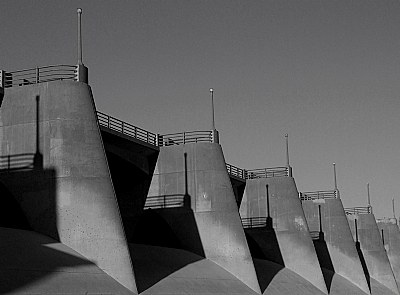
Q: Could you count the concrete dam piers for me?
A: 6